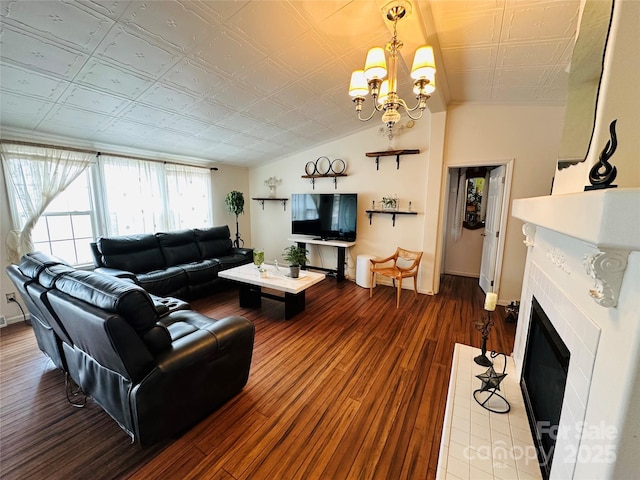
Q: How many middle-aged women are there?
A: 0